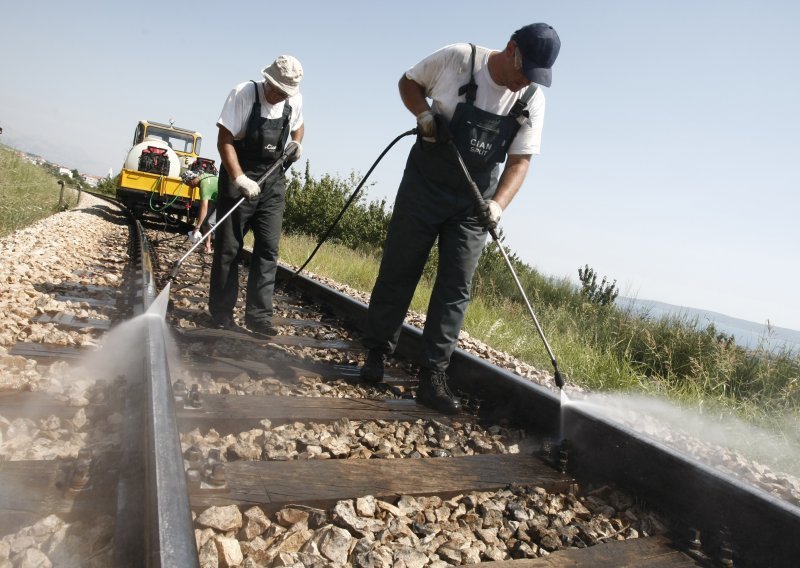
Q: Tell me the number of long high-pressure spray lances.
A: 2